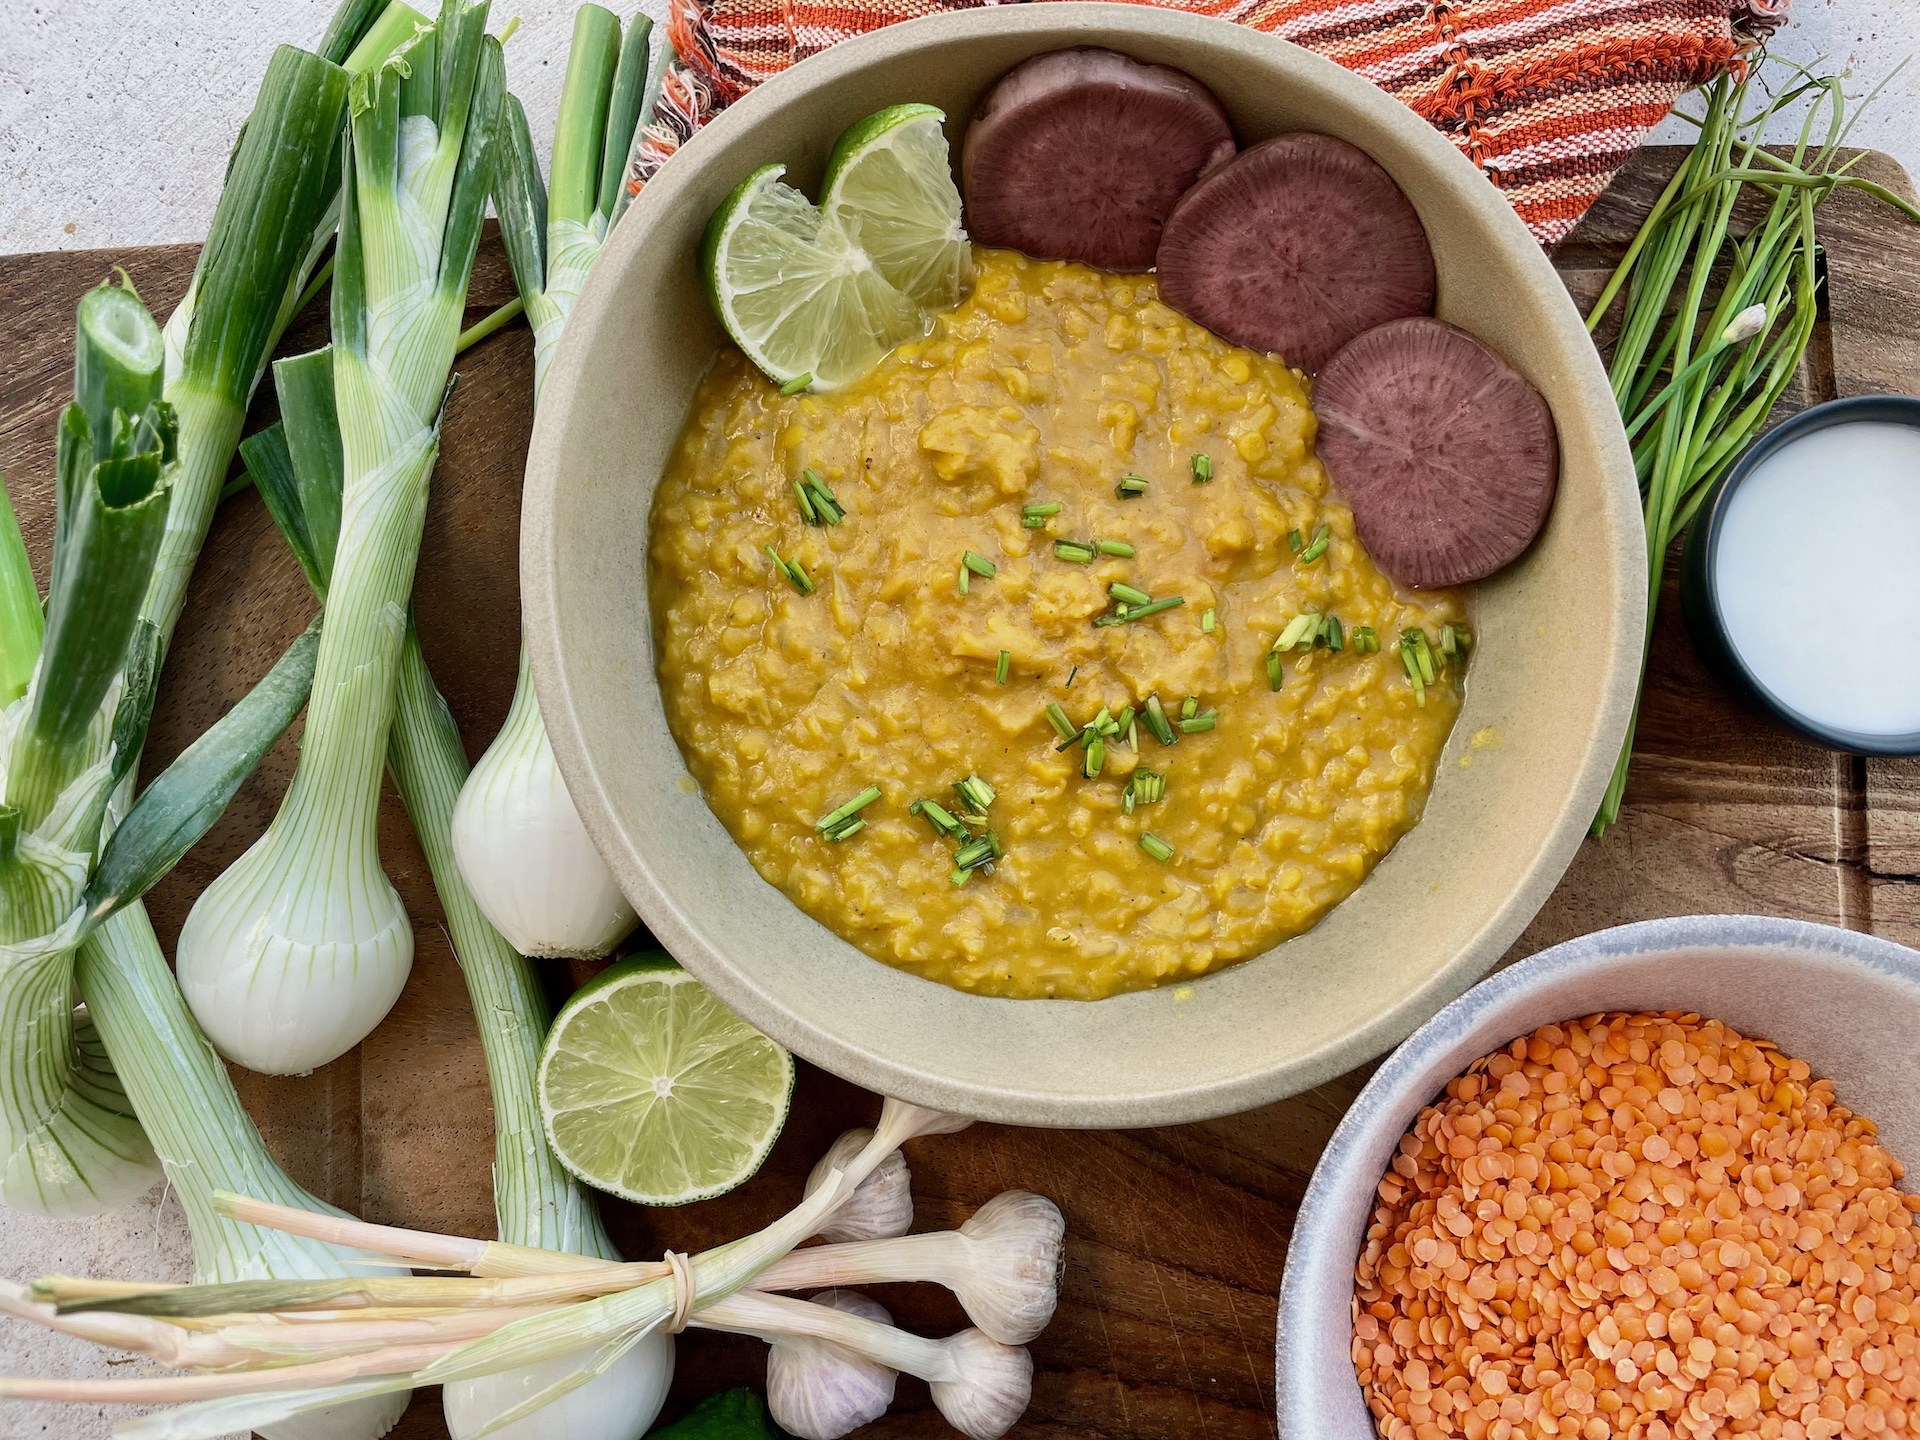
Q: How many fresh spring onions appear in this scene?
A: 5